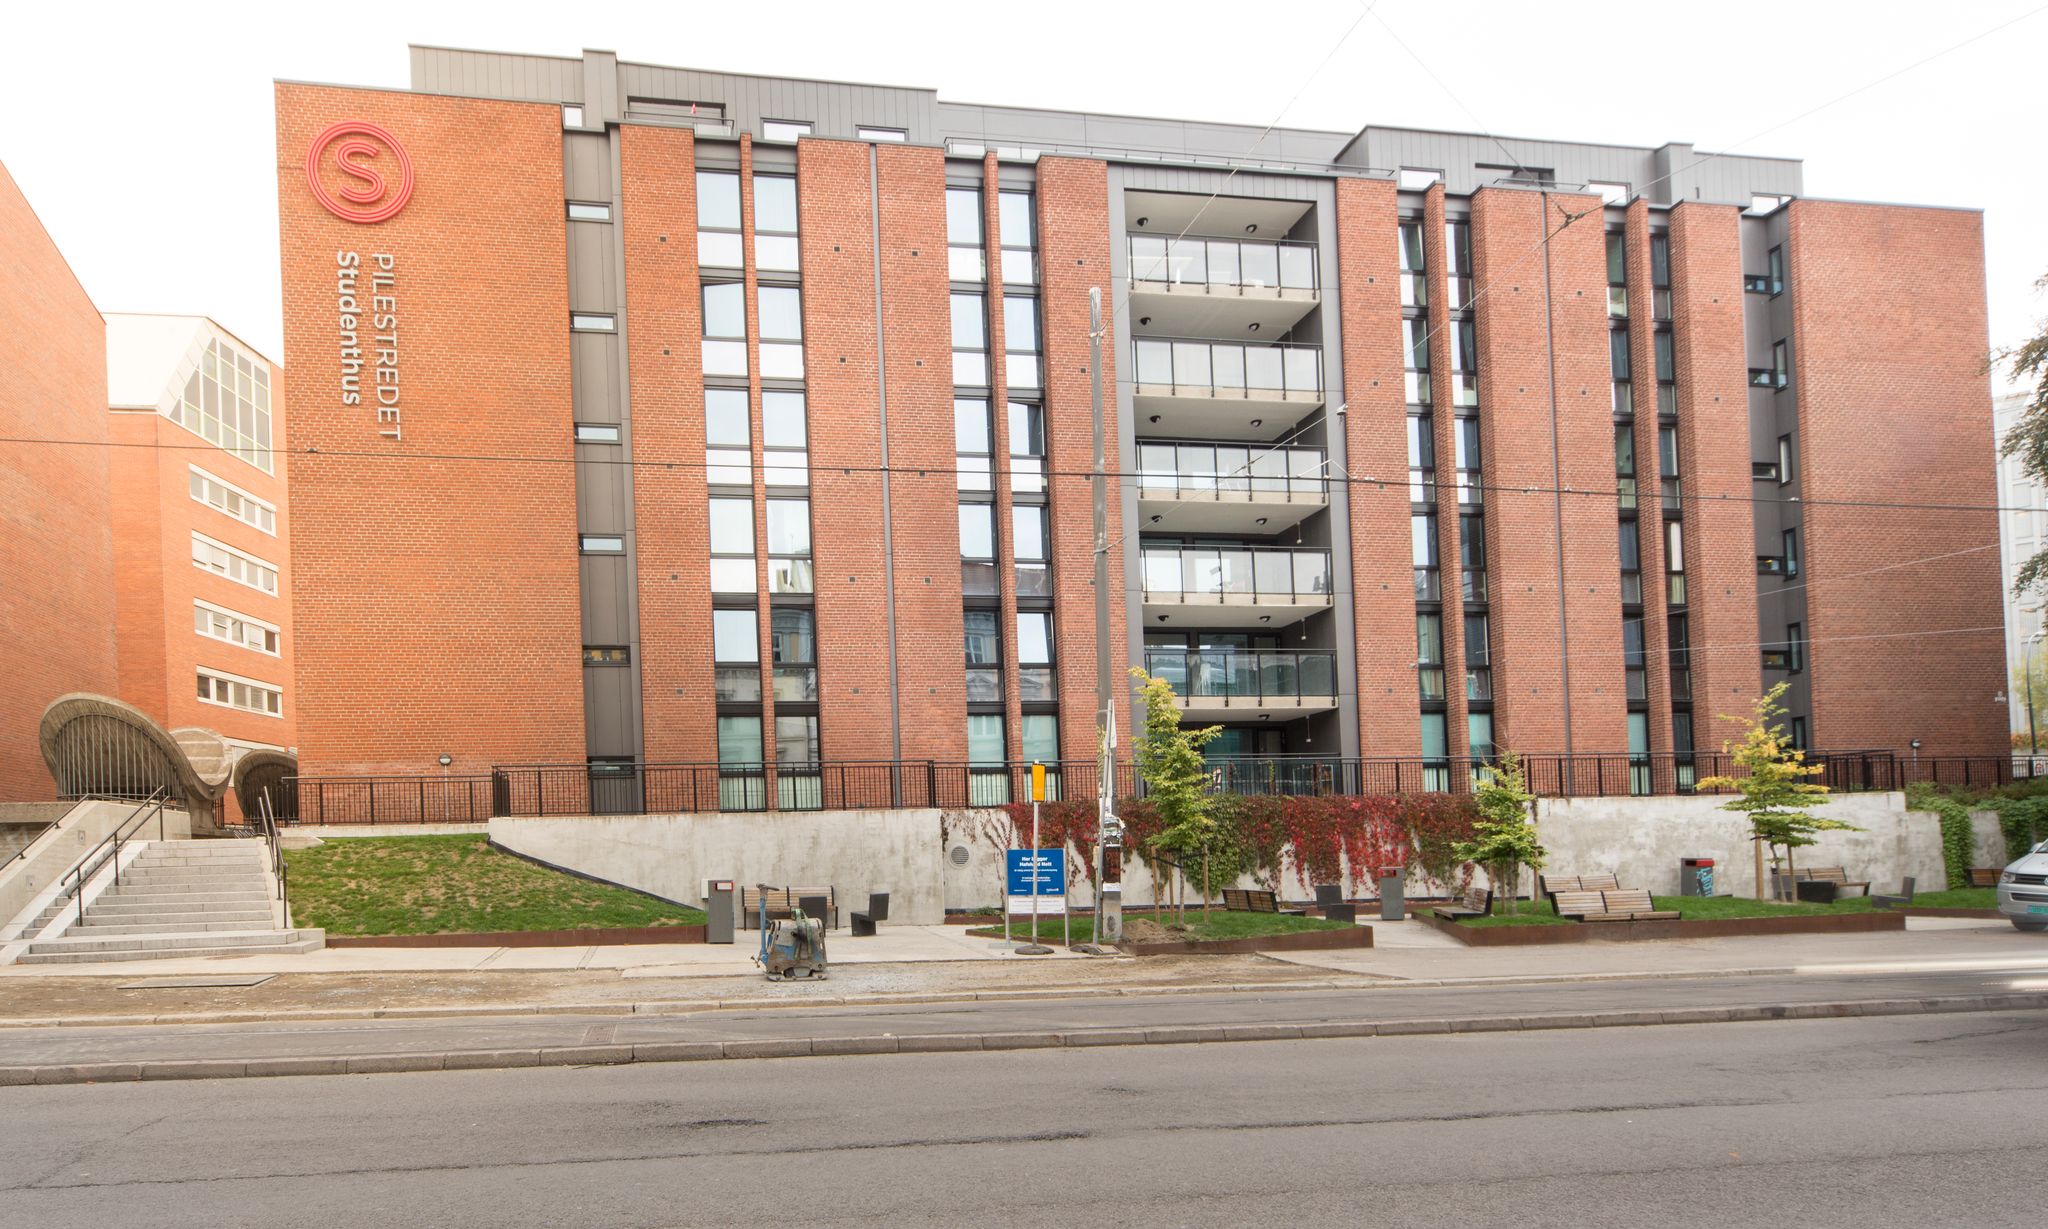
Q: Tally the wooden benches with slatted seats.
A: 7